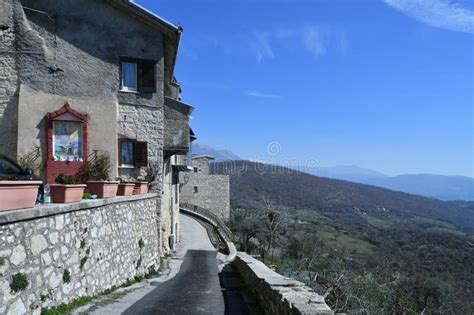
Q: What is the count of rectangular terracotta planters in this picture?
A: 5